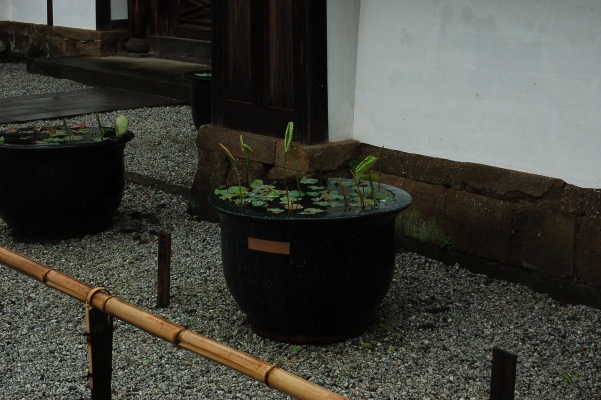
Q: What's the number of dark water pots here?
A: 3